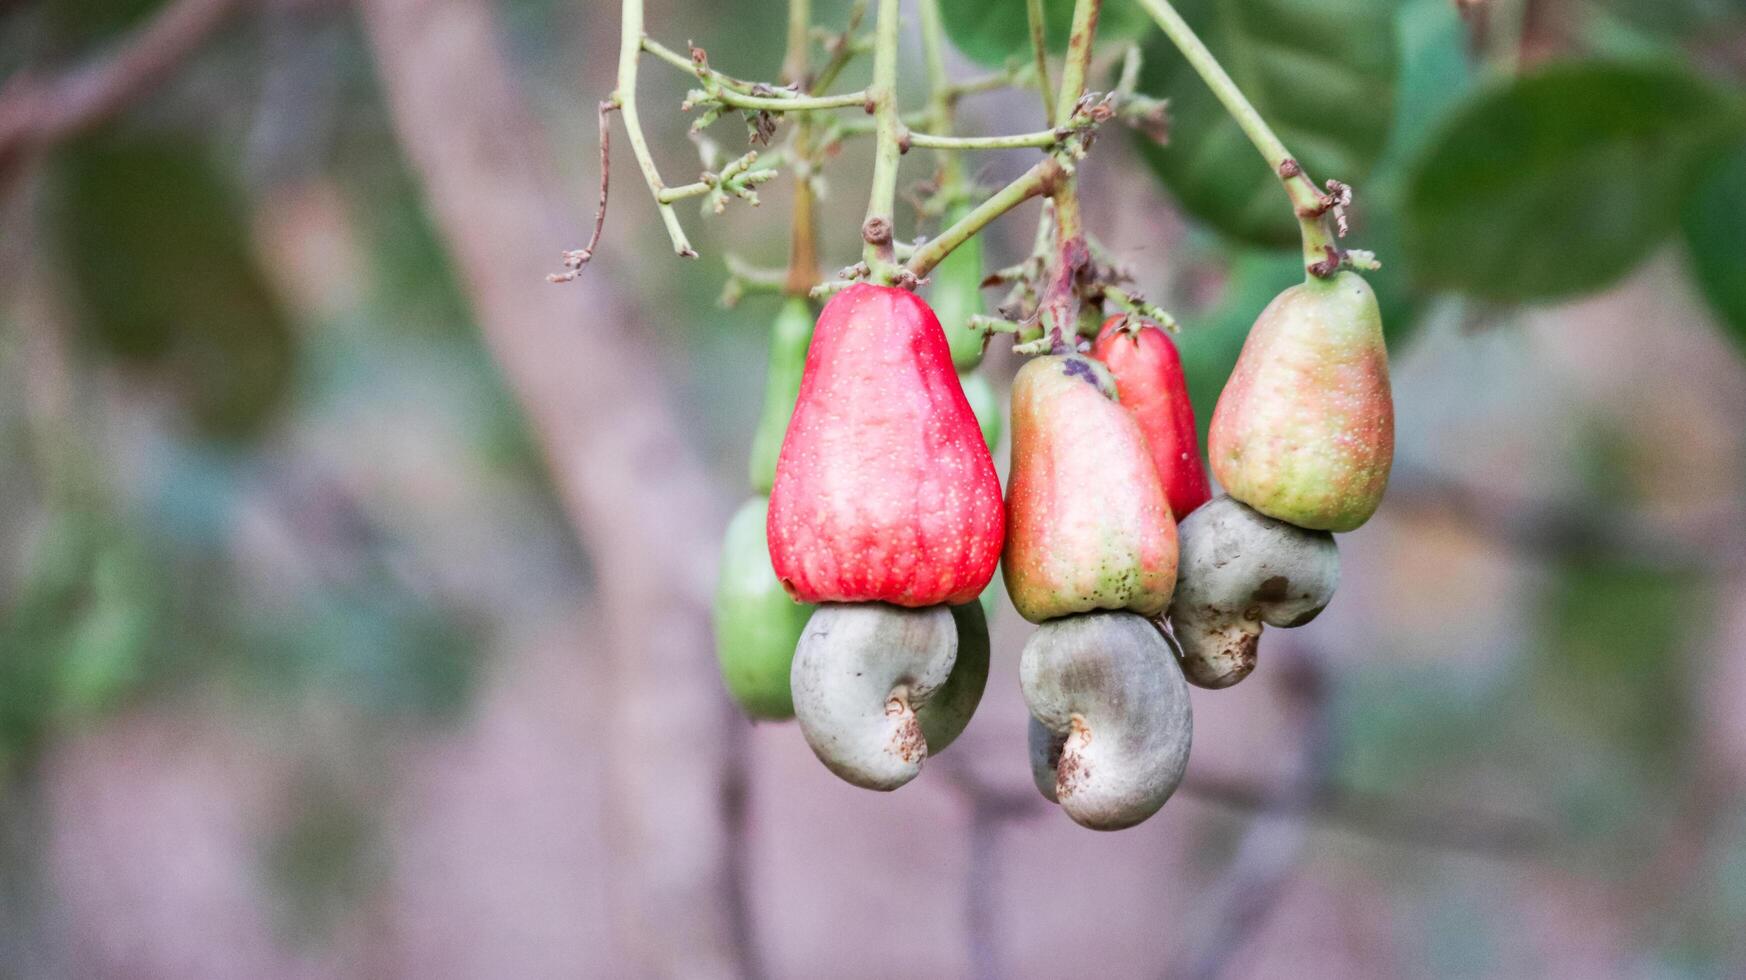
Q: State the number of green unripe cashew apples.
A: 2